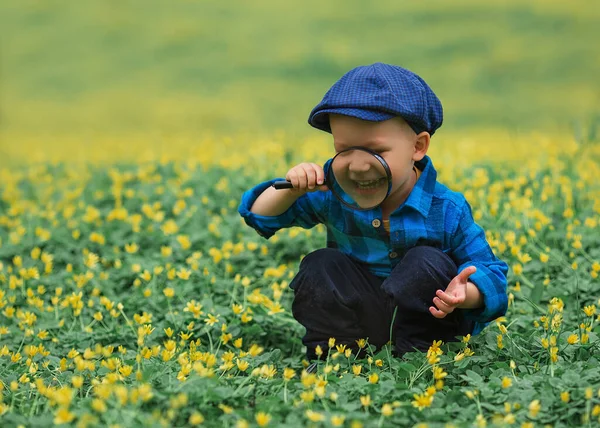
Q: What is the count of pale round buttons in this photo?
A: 2